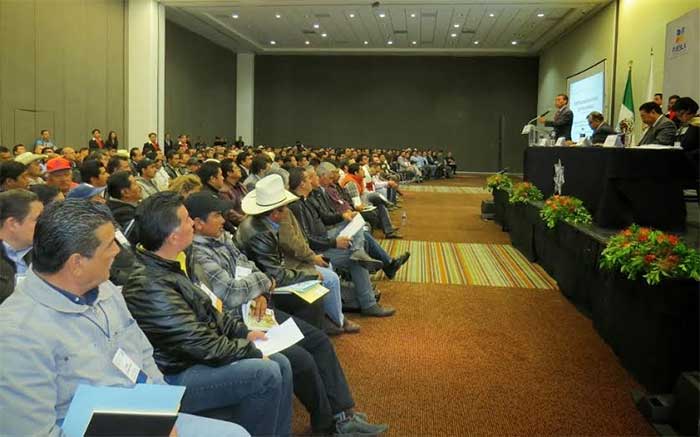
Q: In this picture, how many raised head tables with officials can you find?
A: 1